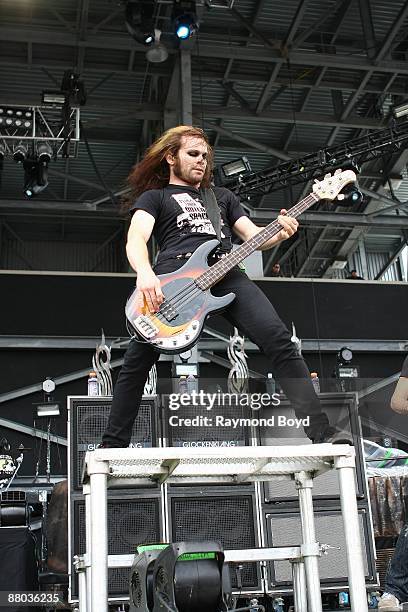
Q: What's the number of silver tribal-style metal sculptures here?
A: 4